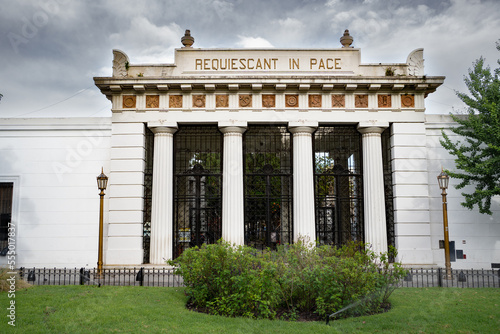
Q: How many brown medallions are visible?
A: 13